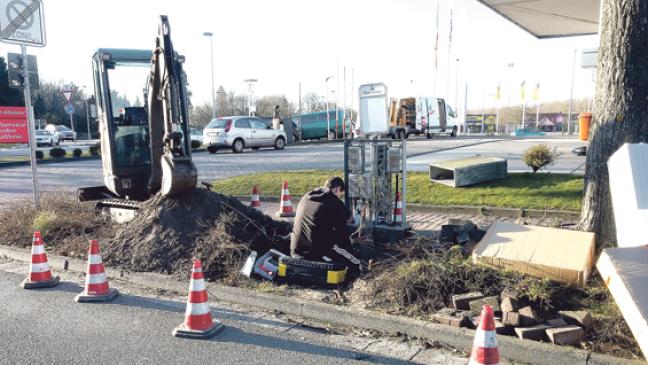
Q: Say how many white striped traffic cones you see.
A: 7